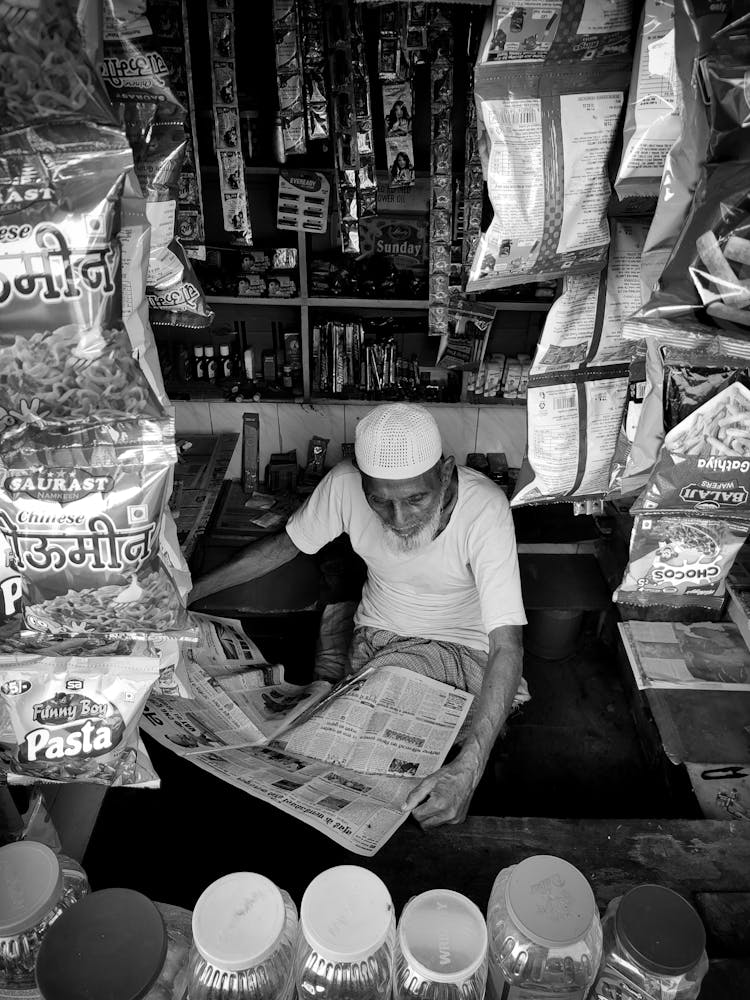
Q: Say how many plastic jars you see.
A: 7